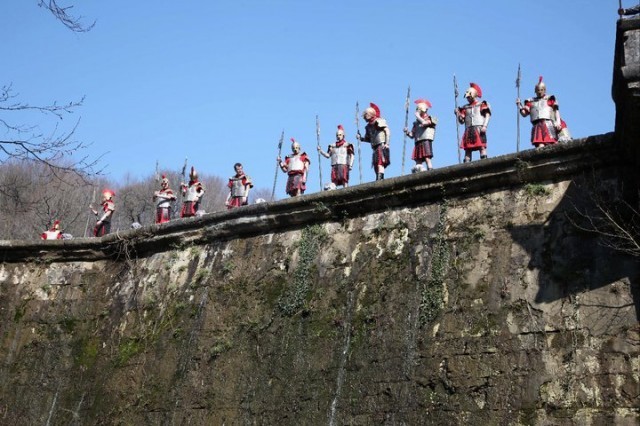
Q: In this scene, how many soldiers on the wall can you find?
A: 11